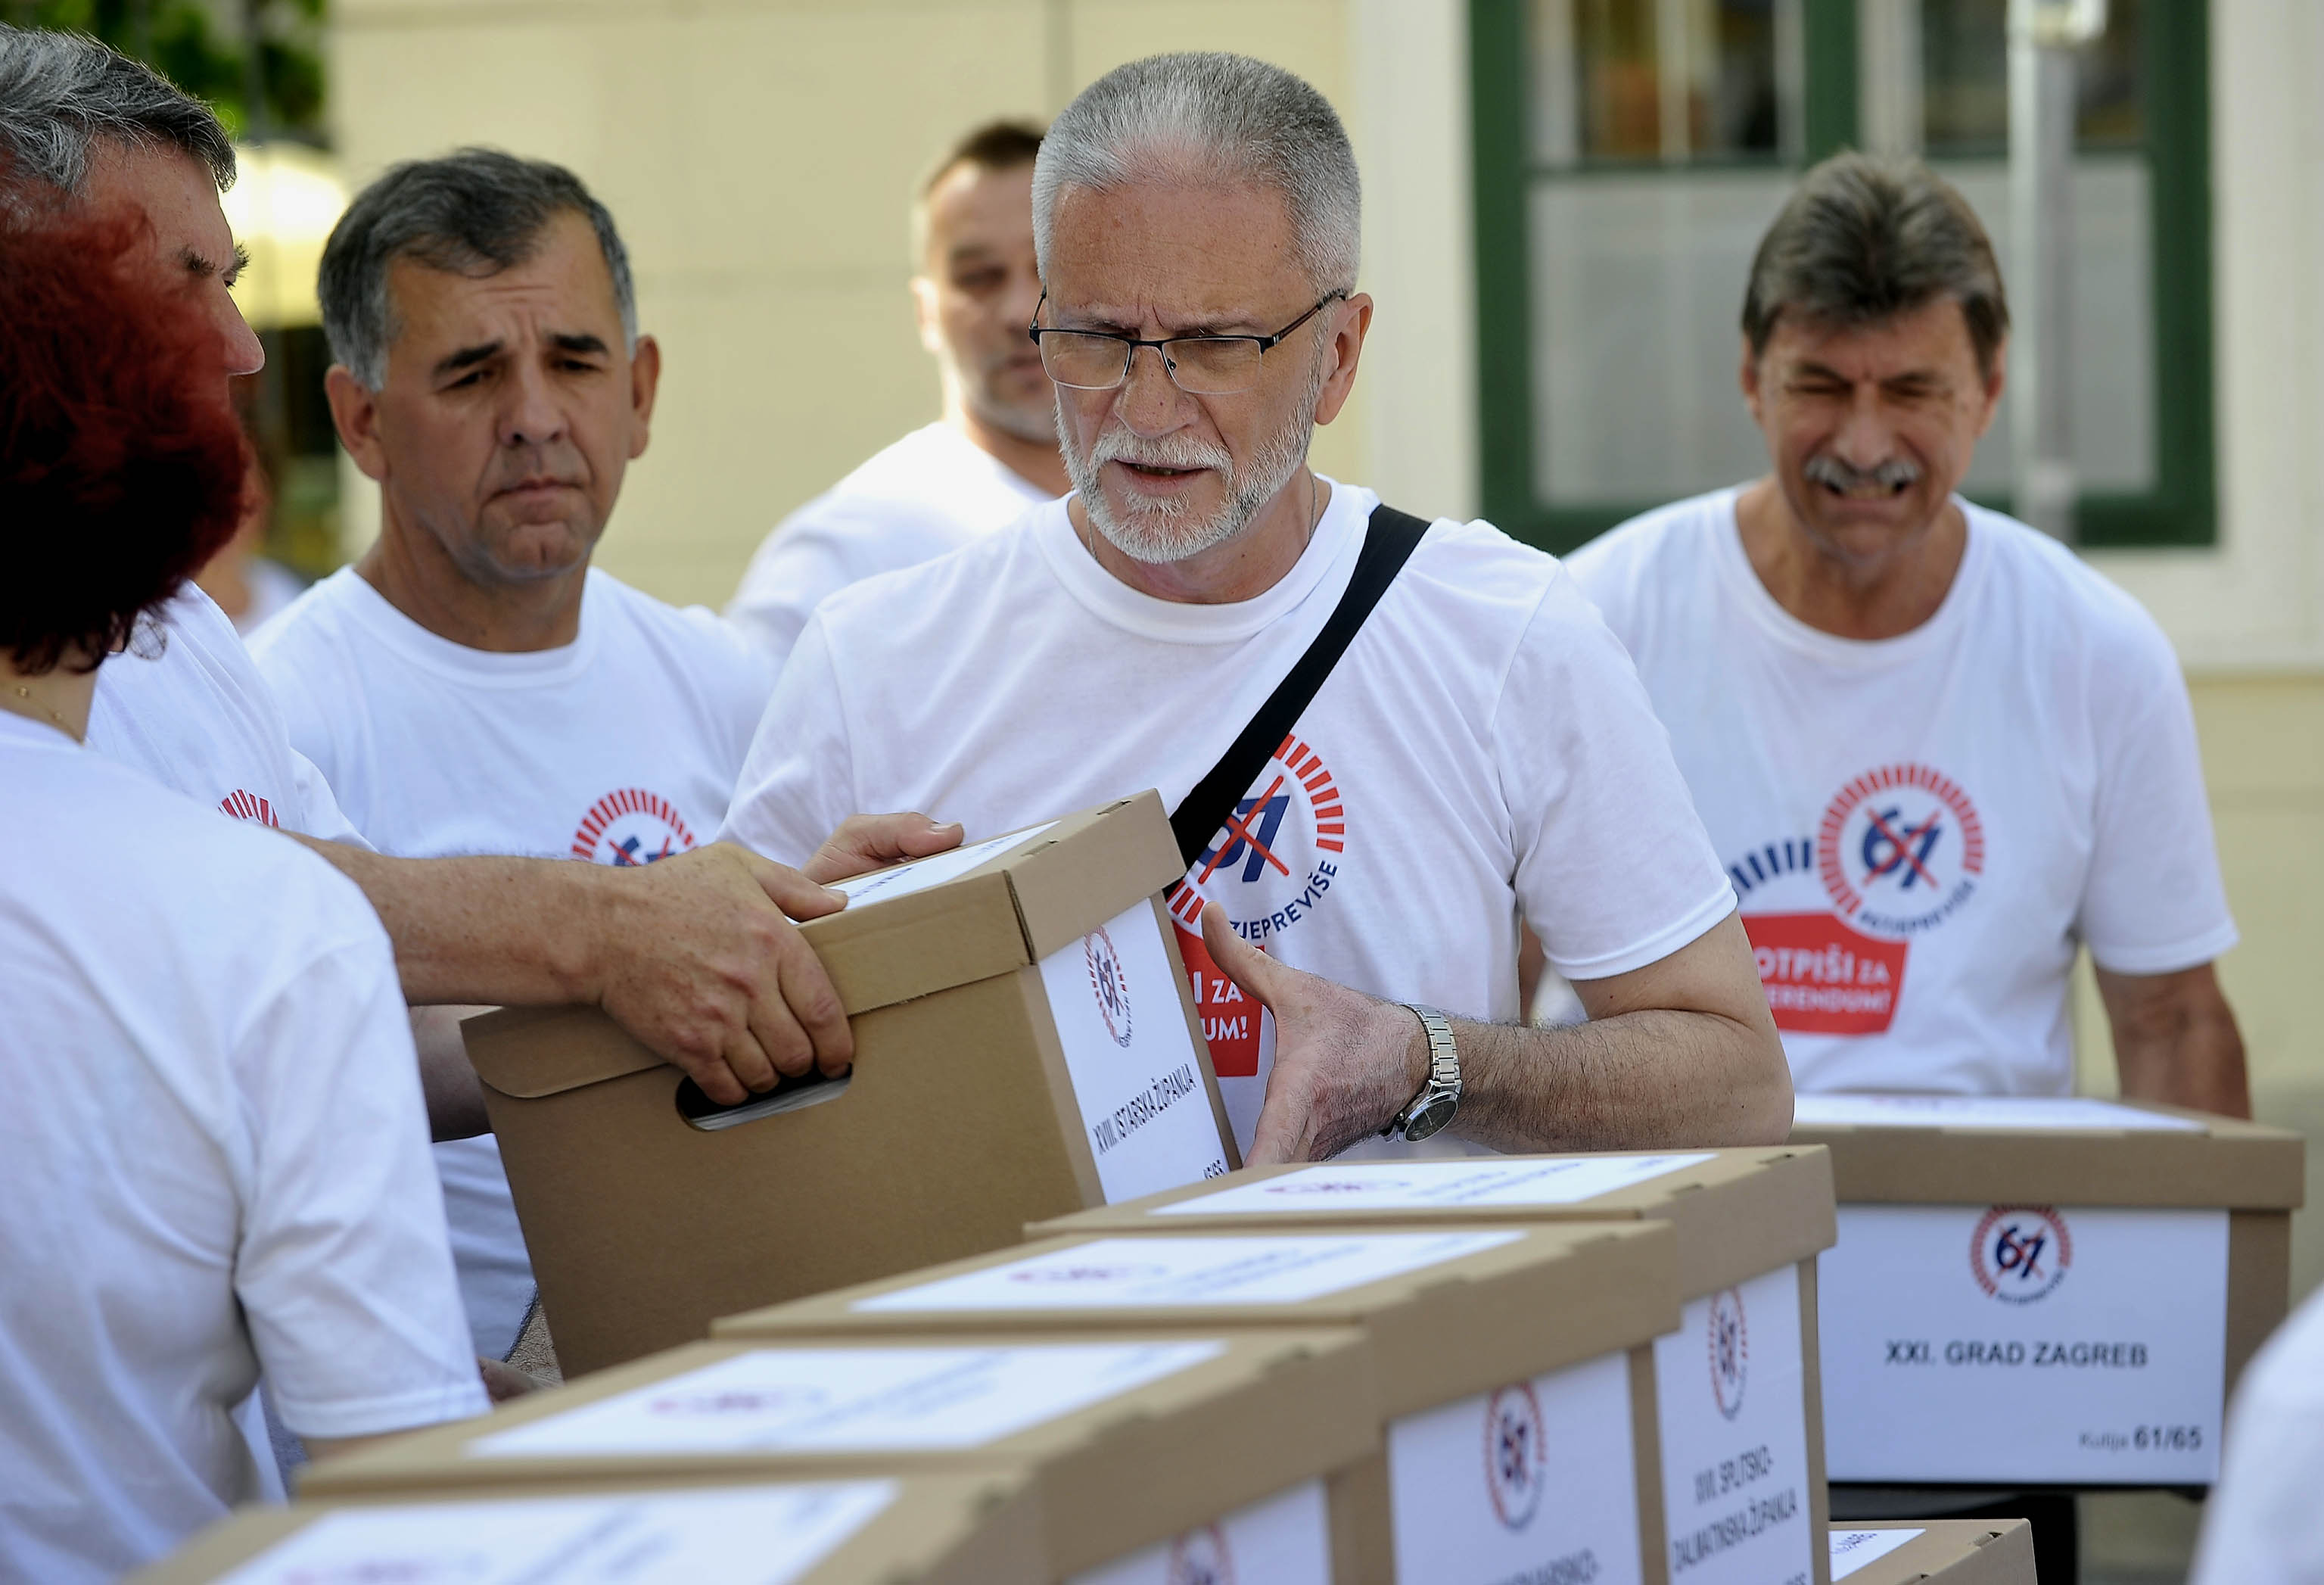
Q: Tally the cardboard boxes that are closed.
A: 7